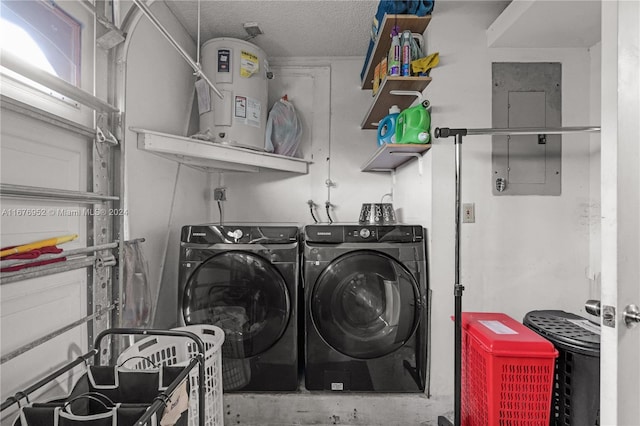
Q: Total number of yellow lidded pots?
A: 0